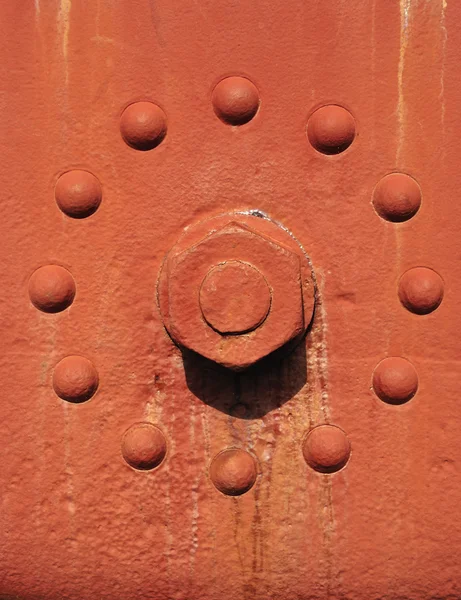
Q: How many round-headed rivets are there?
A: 12